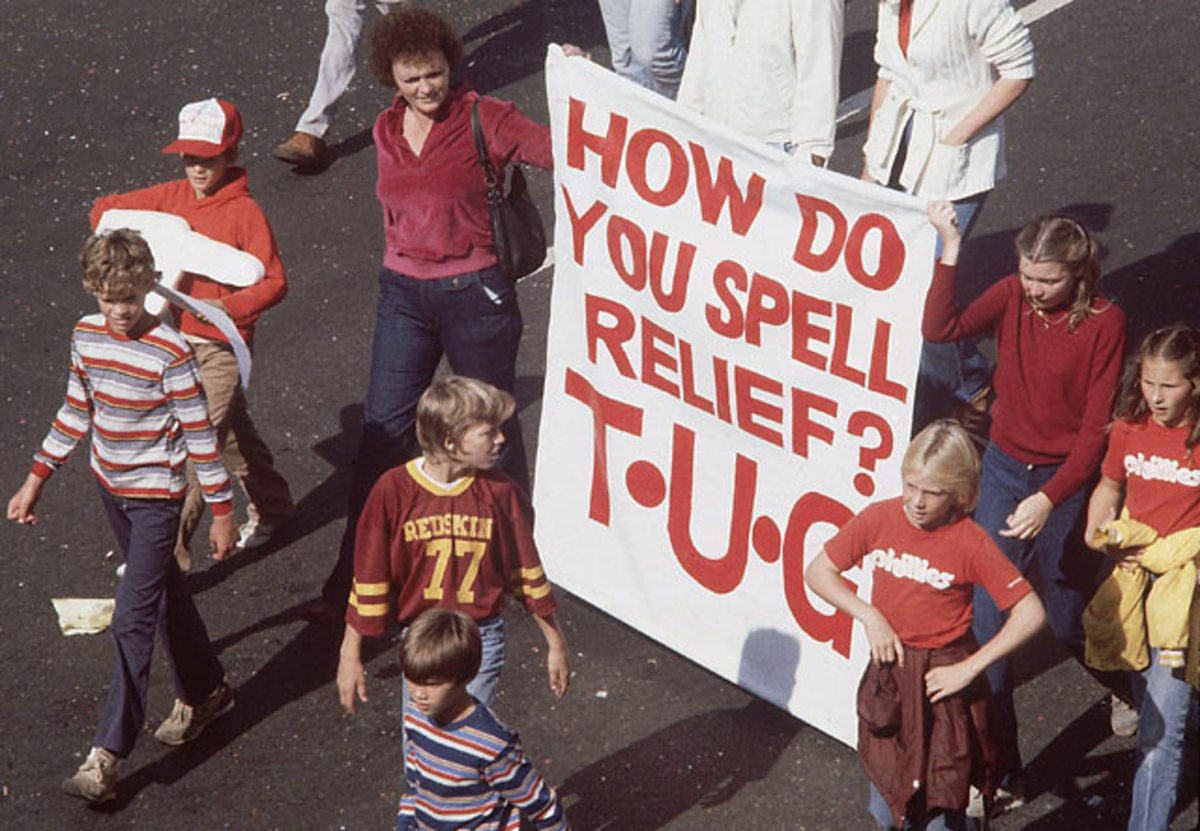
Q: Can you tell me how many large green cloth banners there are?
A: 0